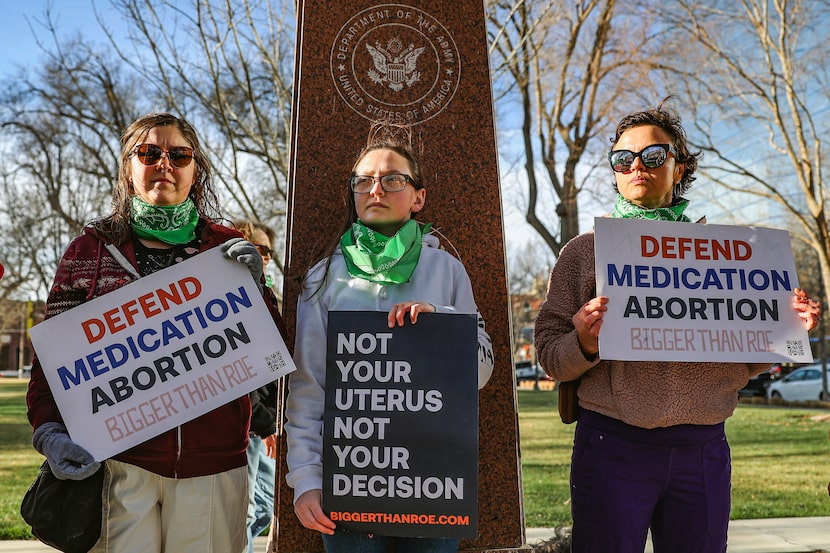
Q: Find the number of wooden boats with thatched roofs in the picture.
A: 0